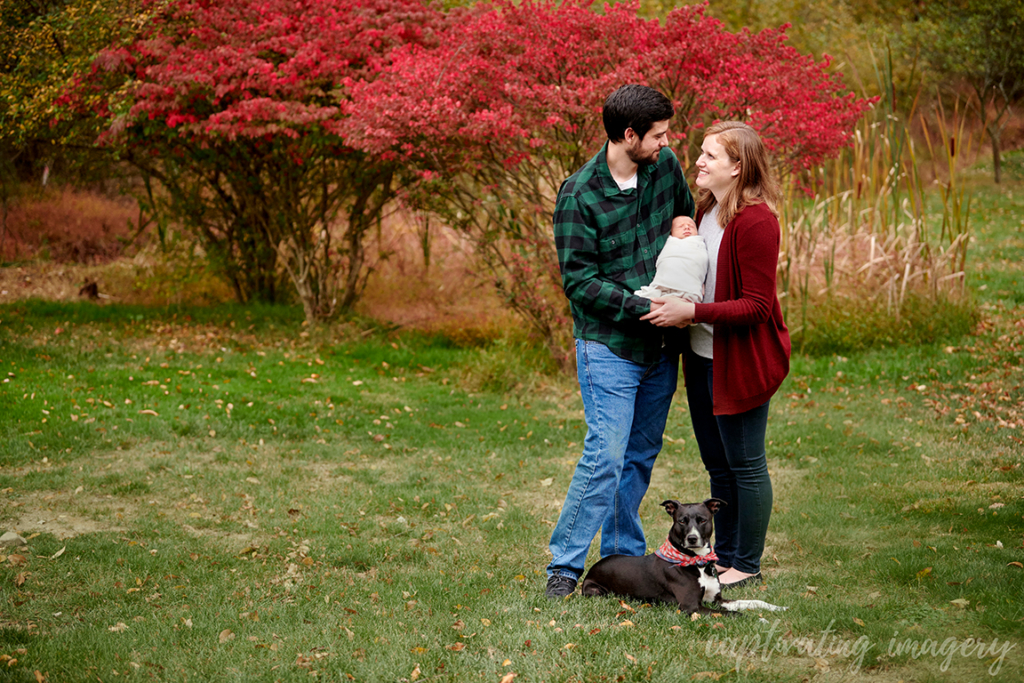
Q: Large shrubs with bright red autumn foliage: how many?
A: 2